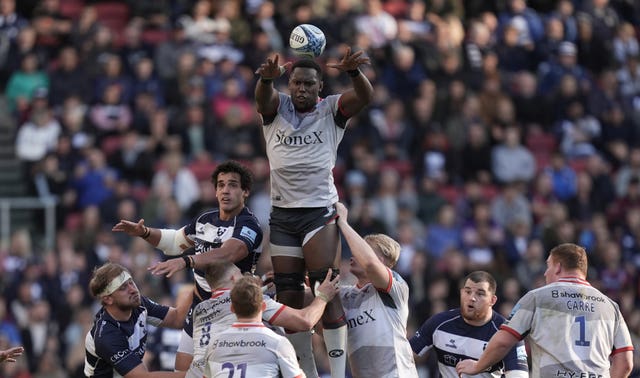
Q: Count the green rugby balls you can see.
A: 0